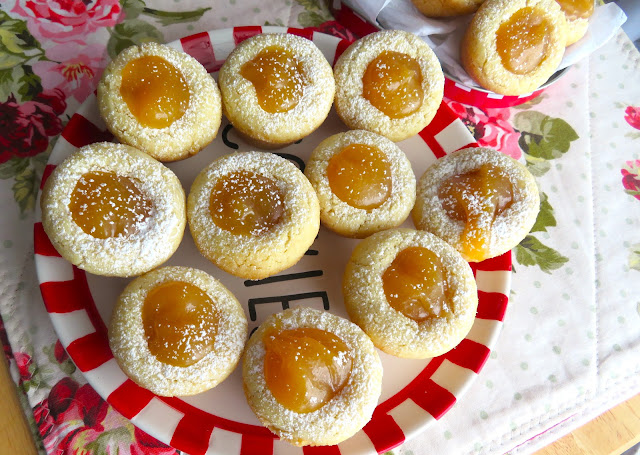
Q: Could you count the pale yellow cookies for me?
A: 13